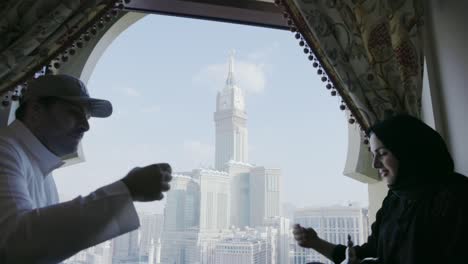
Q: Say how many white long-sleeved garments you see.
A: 1